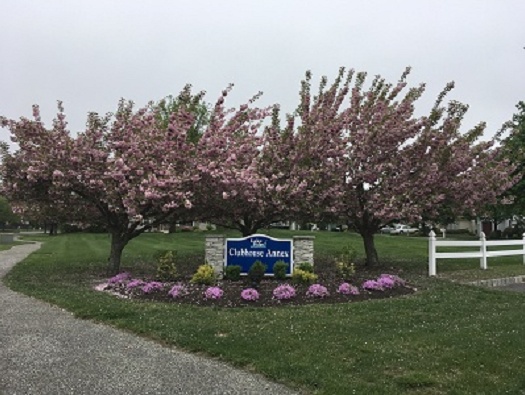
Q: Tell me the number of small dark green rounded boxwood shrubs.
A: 3